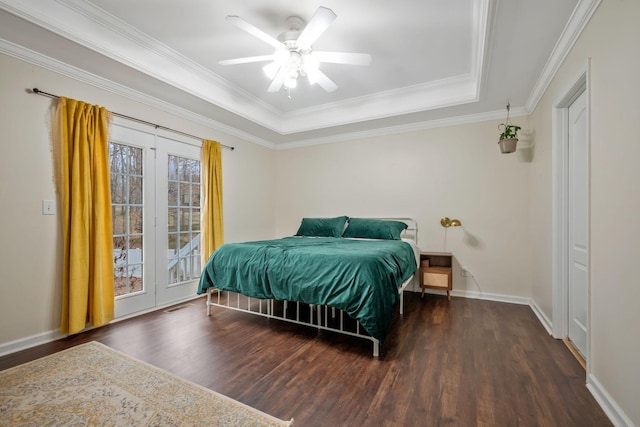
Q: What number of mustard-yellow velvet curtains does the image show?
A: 2